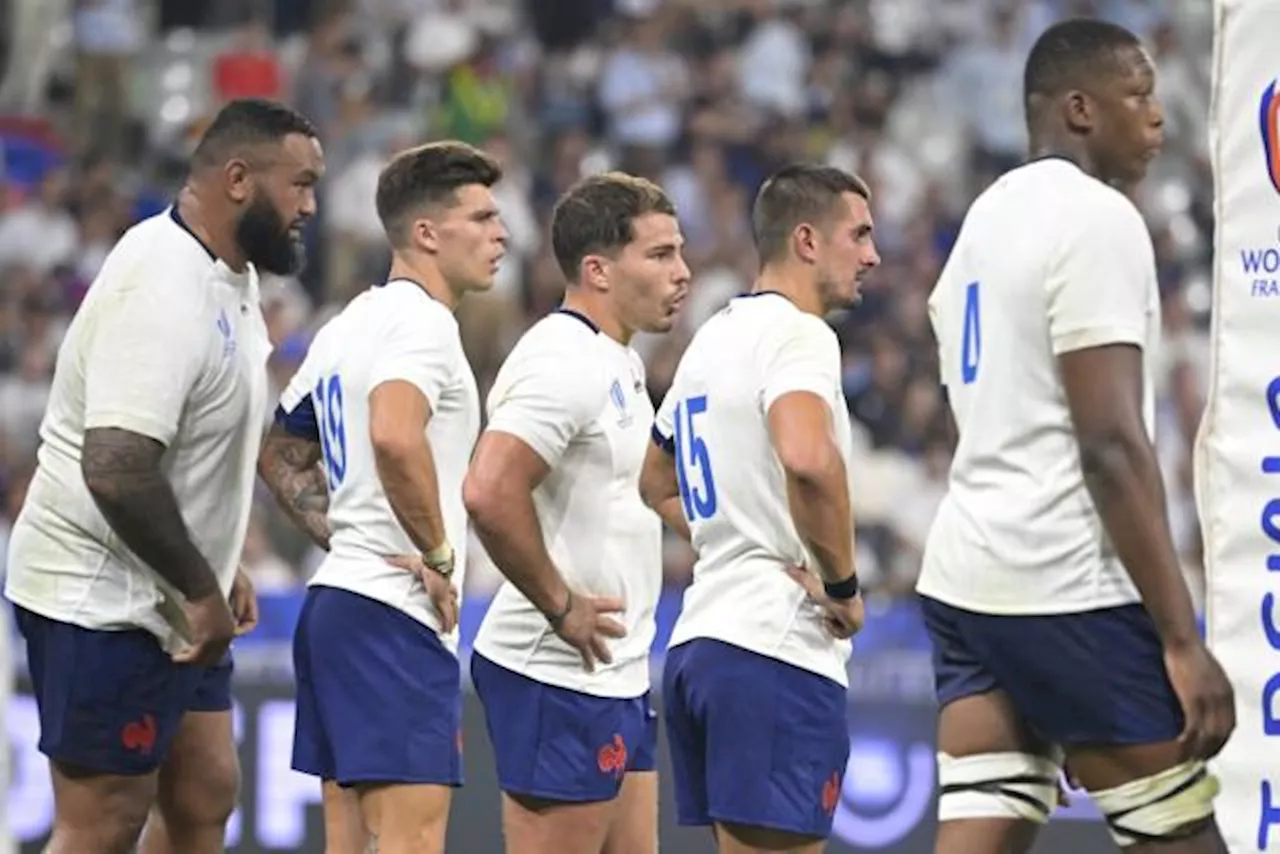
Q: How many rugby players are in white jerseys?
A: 5